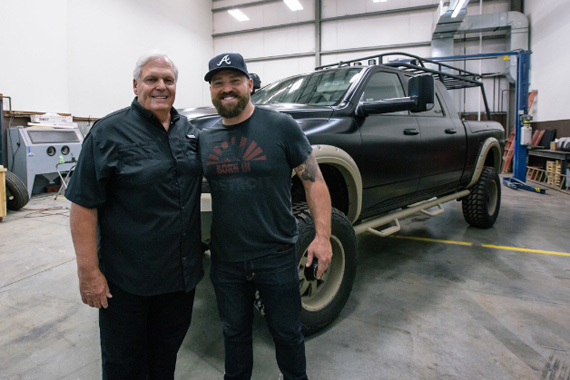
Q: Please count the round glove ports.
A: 2